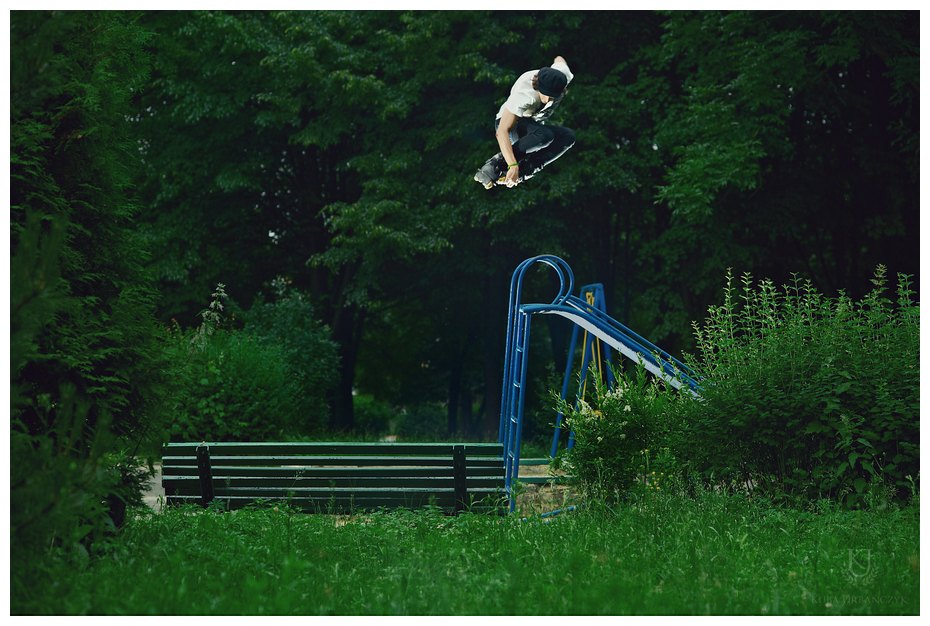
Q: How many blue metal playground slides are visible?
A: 1